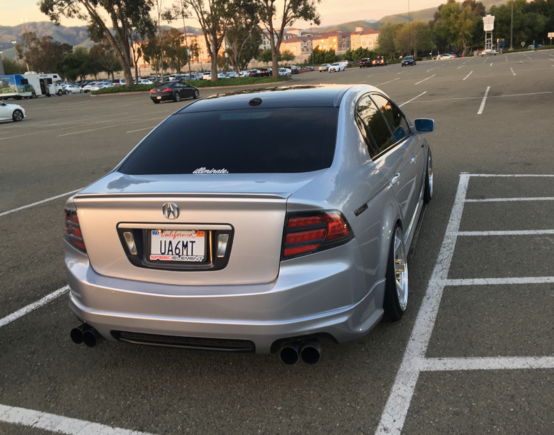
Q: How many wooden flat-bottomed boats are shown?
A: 0